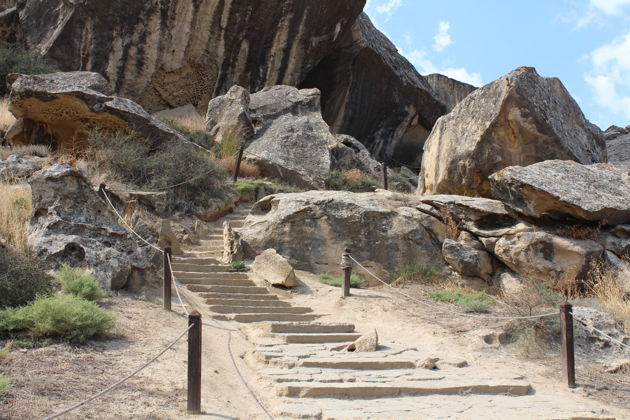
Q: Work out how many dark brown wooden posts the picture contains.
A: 7